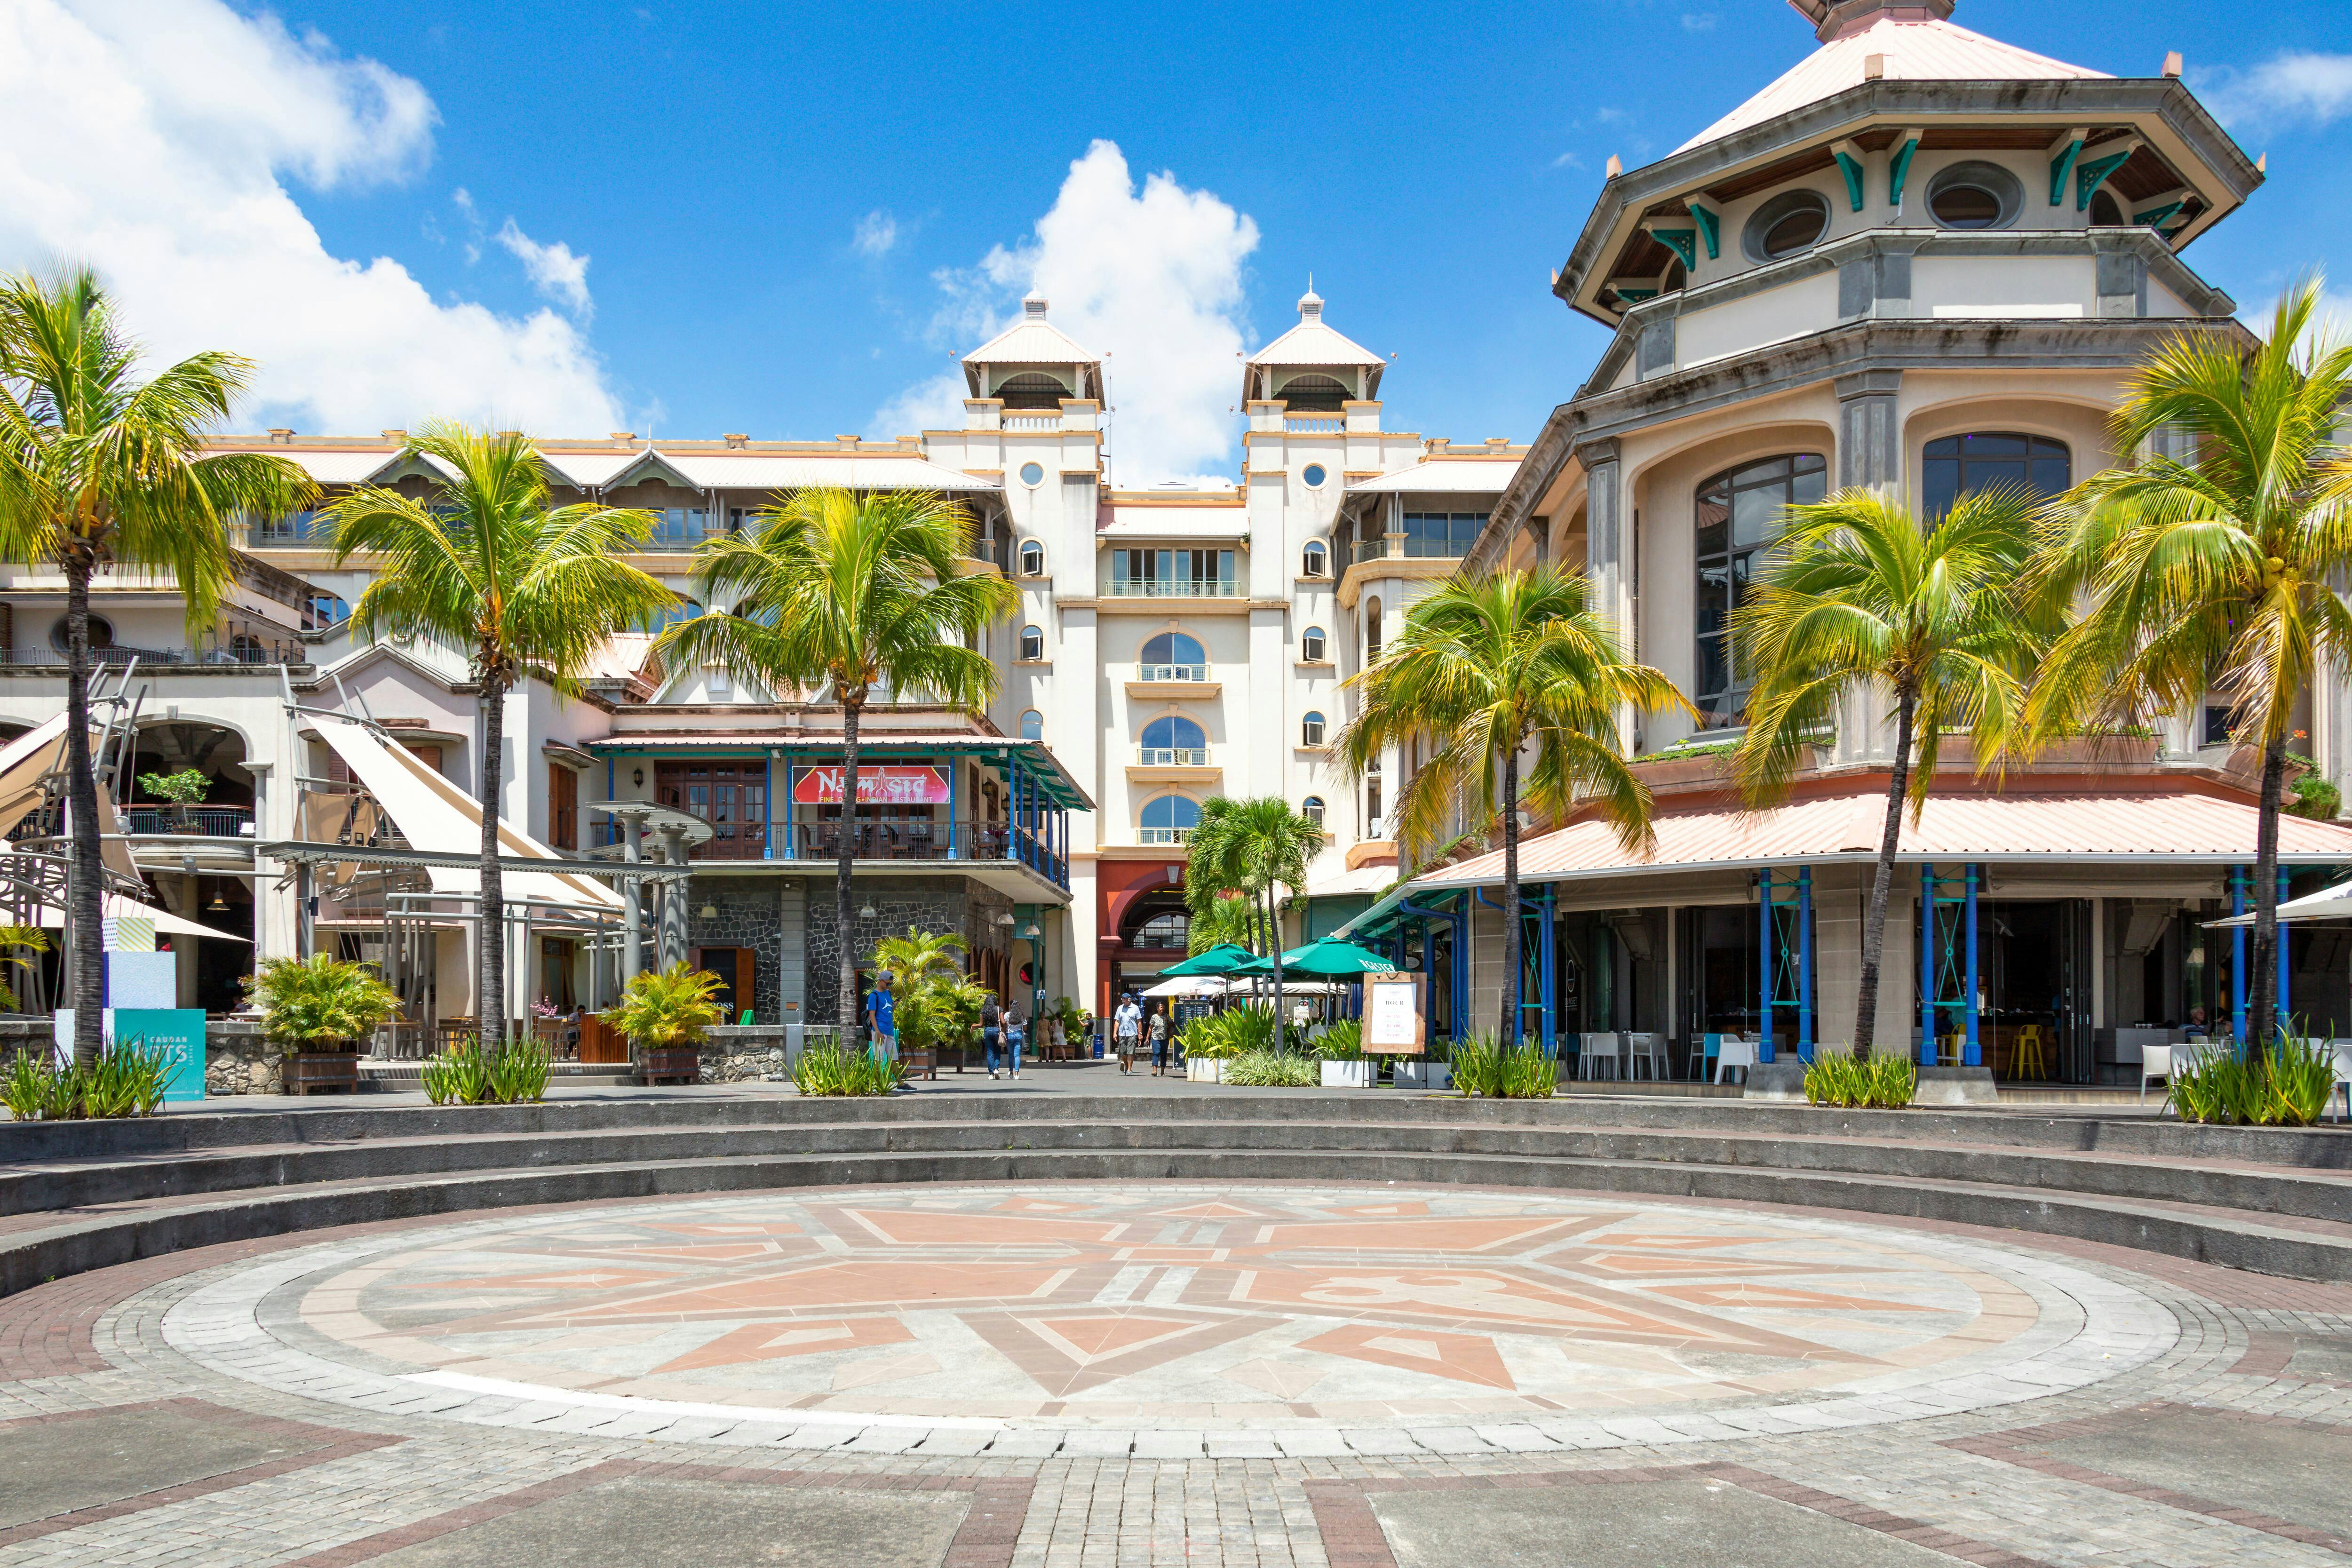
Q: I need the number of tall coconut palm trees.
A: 6